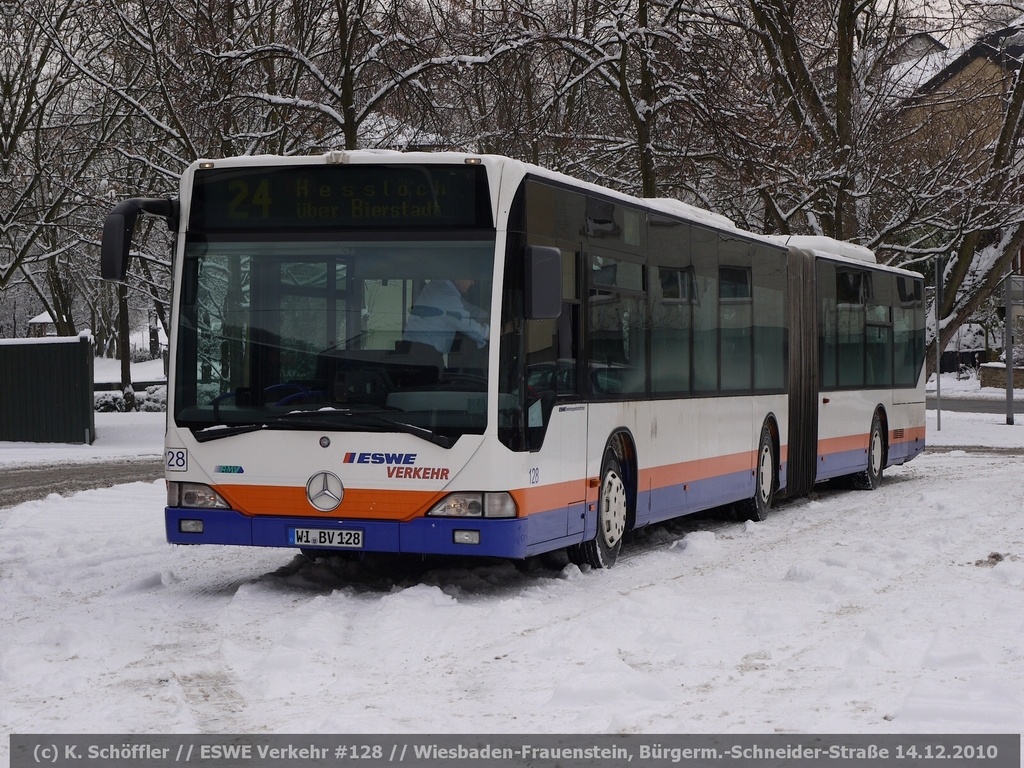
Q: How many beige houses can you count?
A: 1